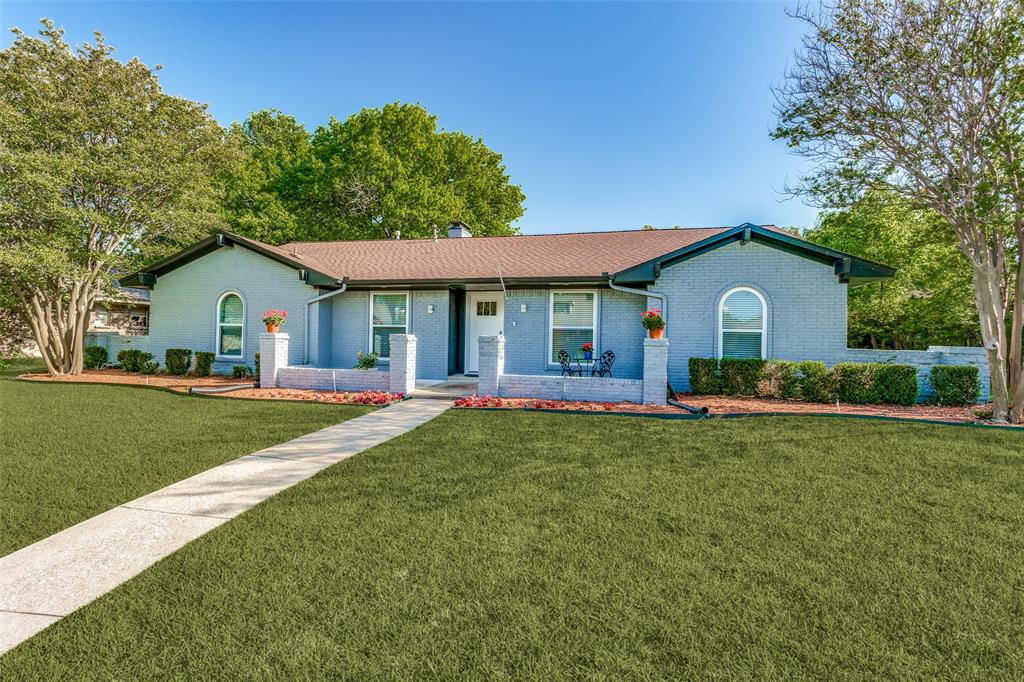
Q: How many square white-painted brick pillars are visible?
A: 4